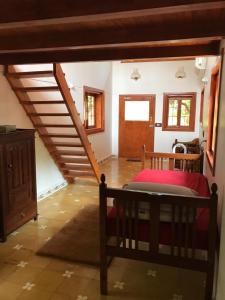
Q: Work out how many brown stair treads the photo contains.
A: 11